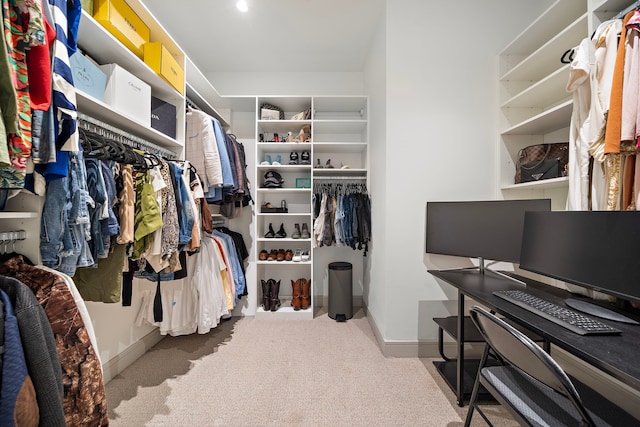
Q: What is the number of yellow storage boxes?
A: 2